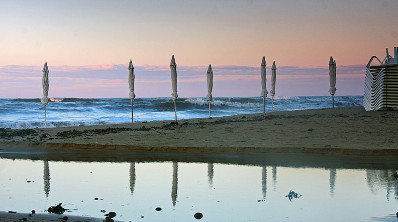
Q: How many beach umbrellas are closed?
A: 7